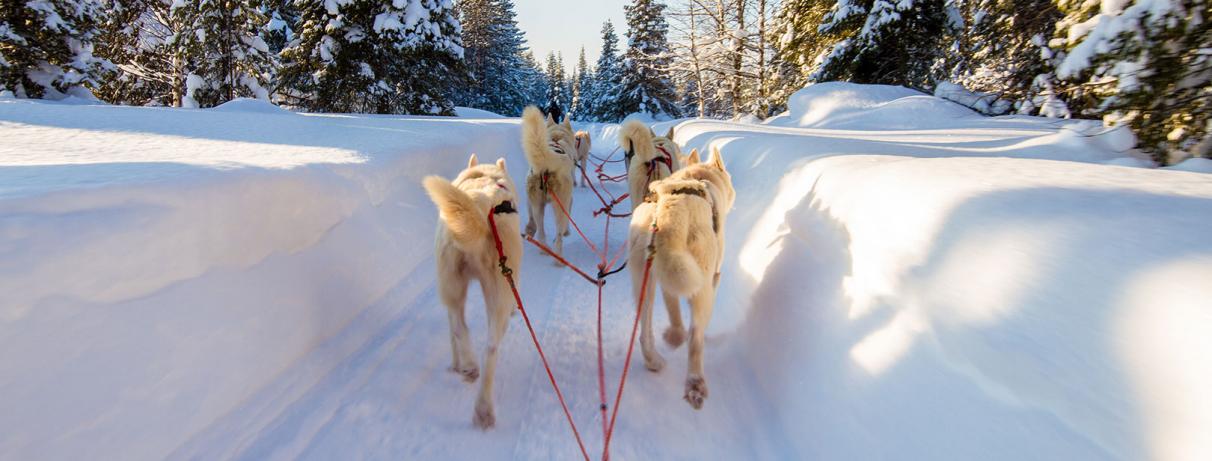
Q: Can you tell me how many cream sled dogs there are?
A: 5